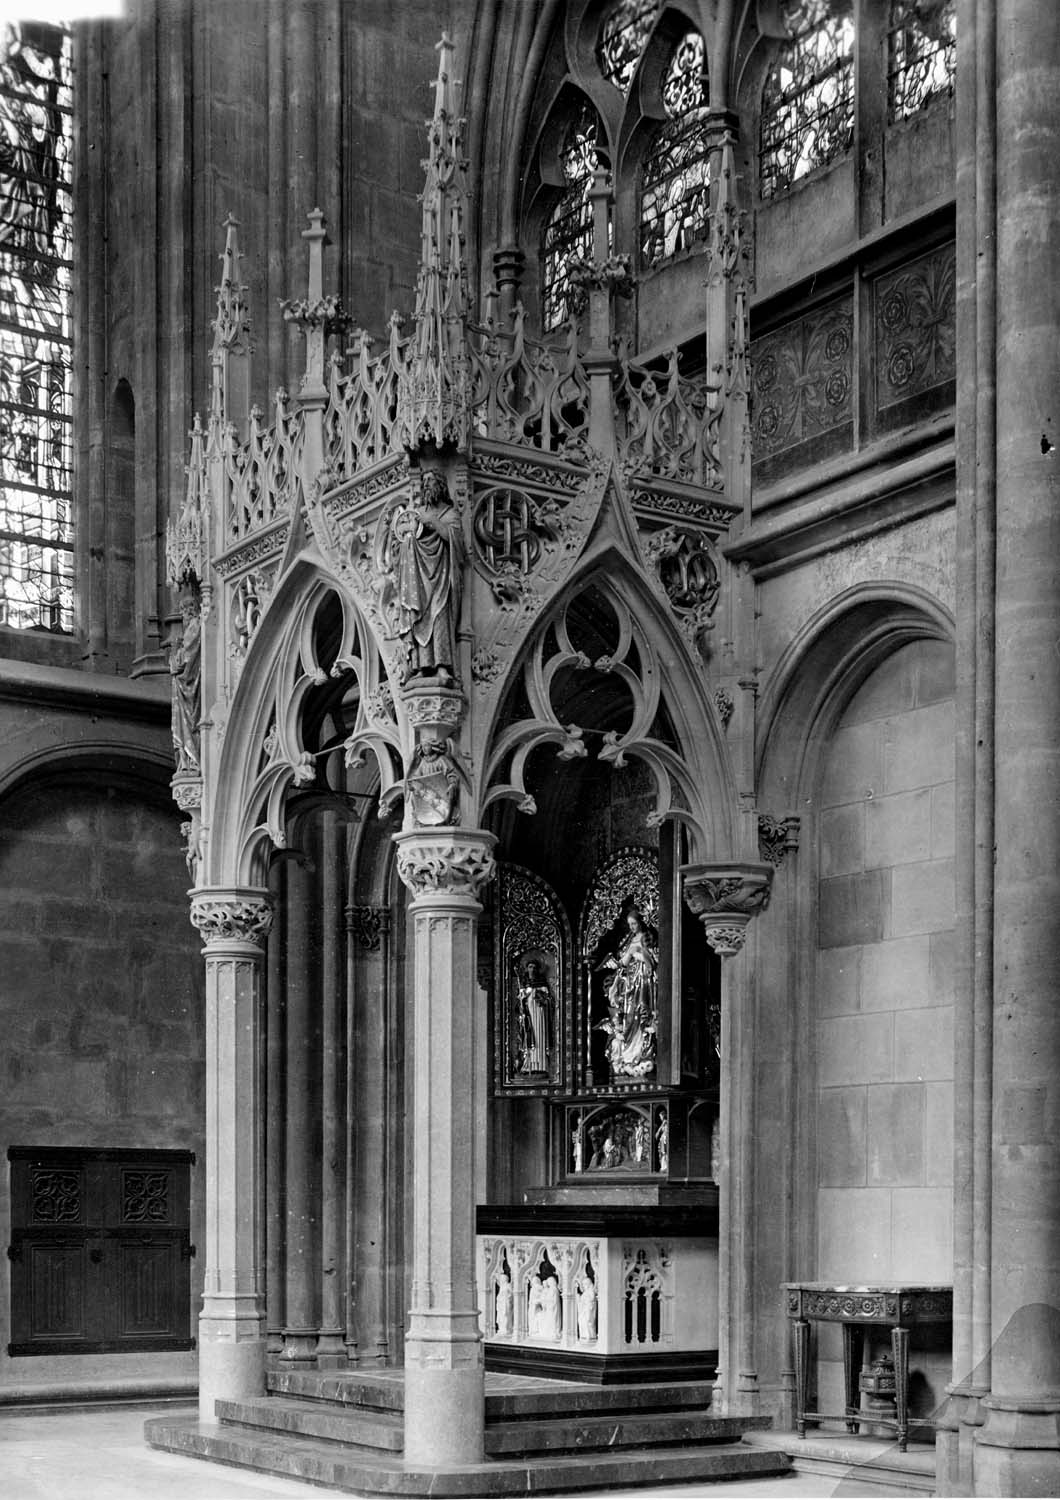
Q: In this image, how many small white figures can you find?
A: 4